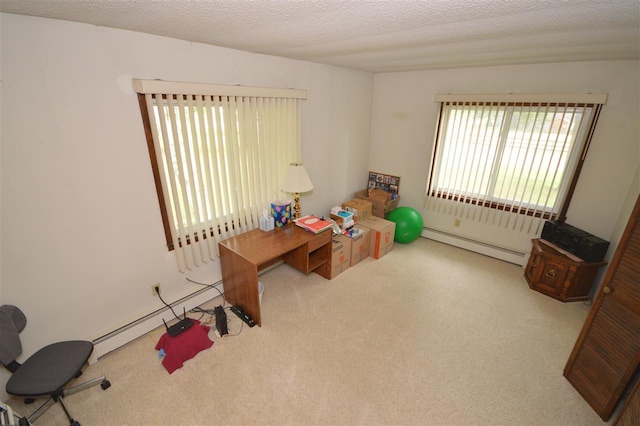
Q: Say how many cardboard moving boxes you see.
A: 5